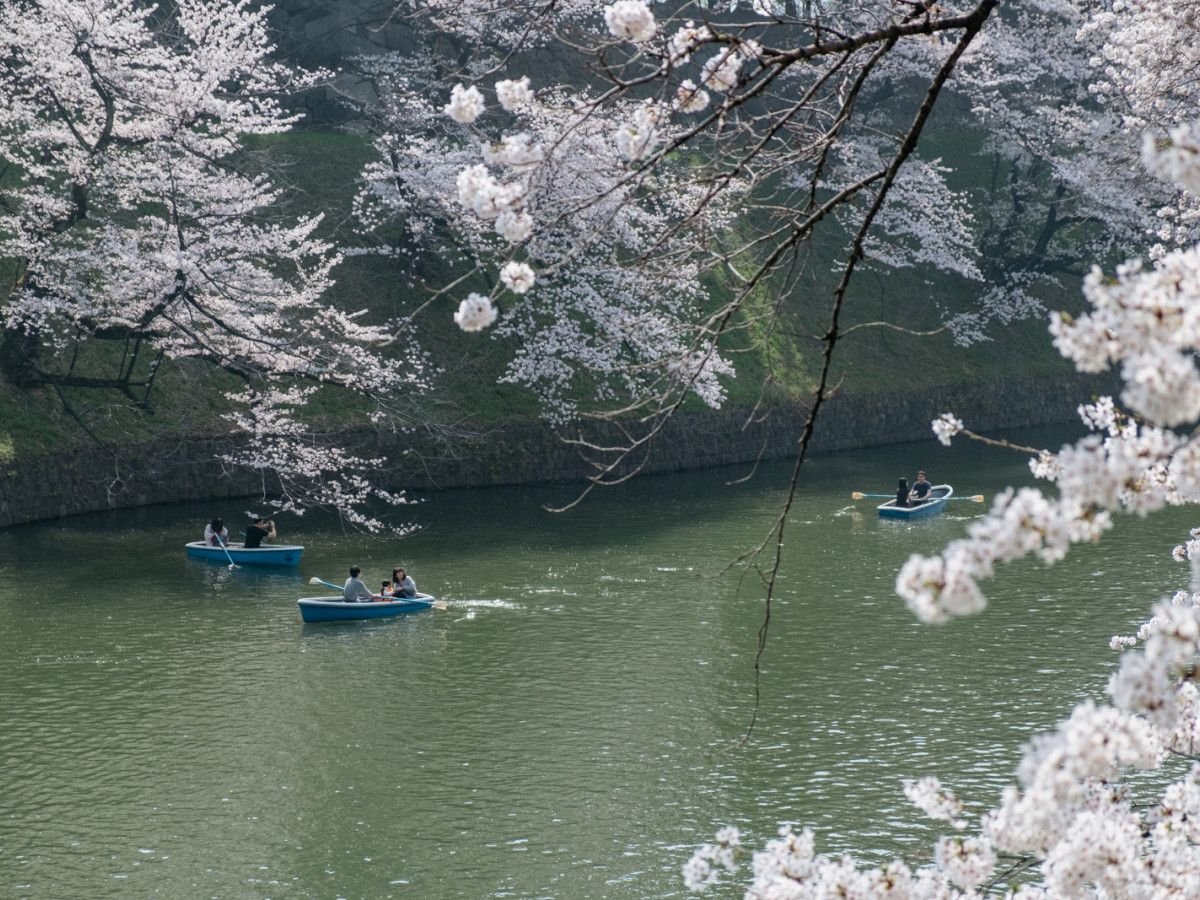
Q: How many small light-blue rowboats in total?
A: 3